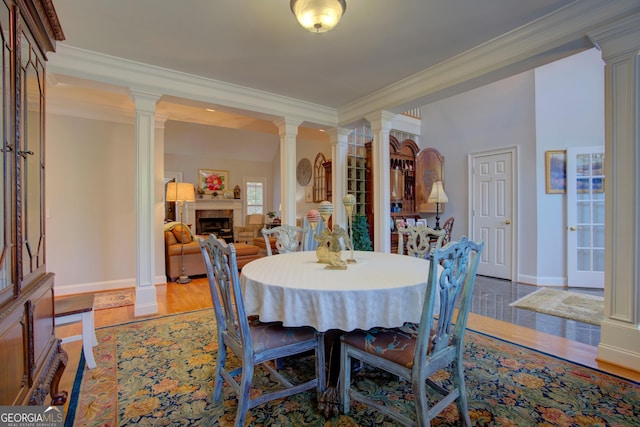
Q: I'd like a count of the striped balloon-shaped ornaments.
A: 3